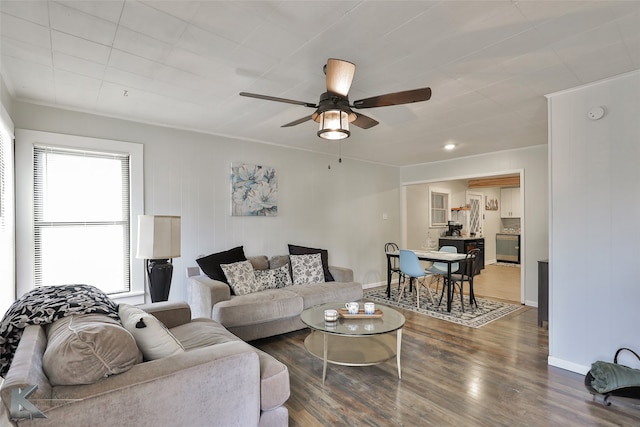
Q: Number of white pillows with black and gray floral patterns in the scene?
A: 3